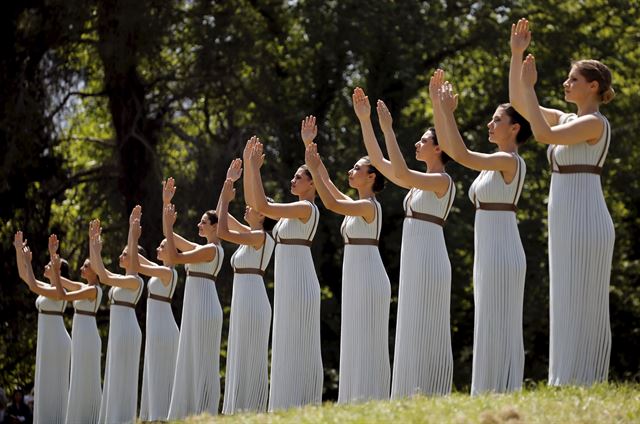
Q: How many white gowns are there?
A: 11